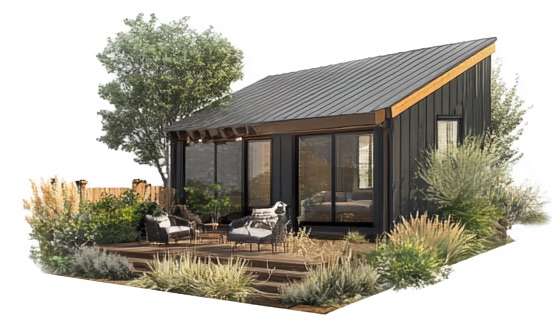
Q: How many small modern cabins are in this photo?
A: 1